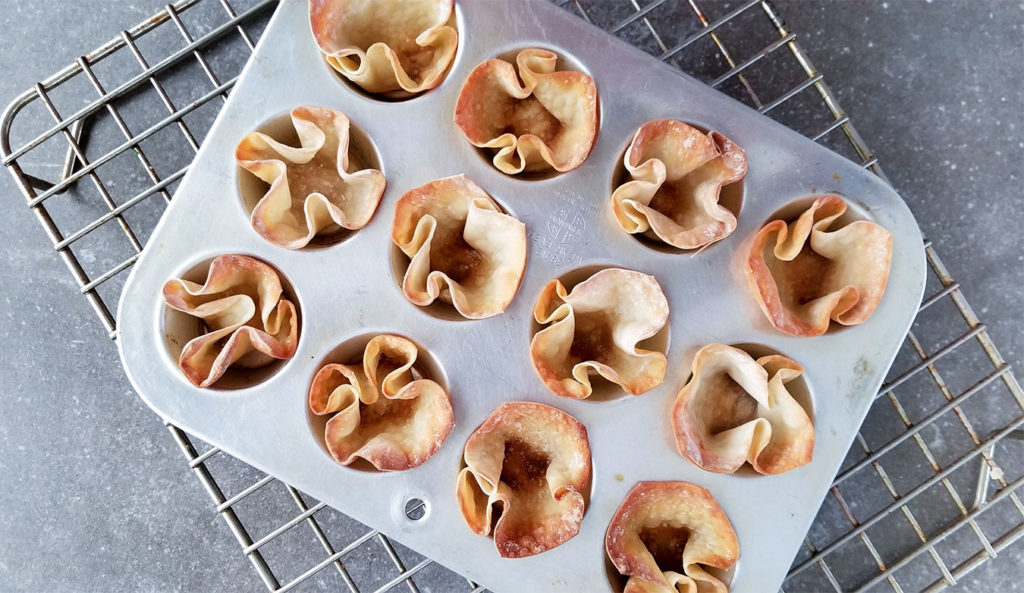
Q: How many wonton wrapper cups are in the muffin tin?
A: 12